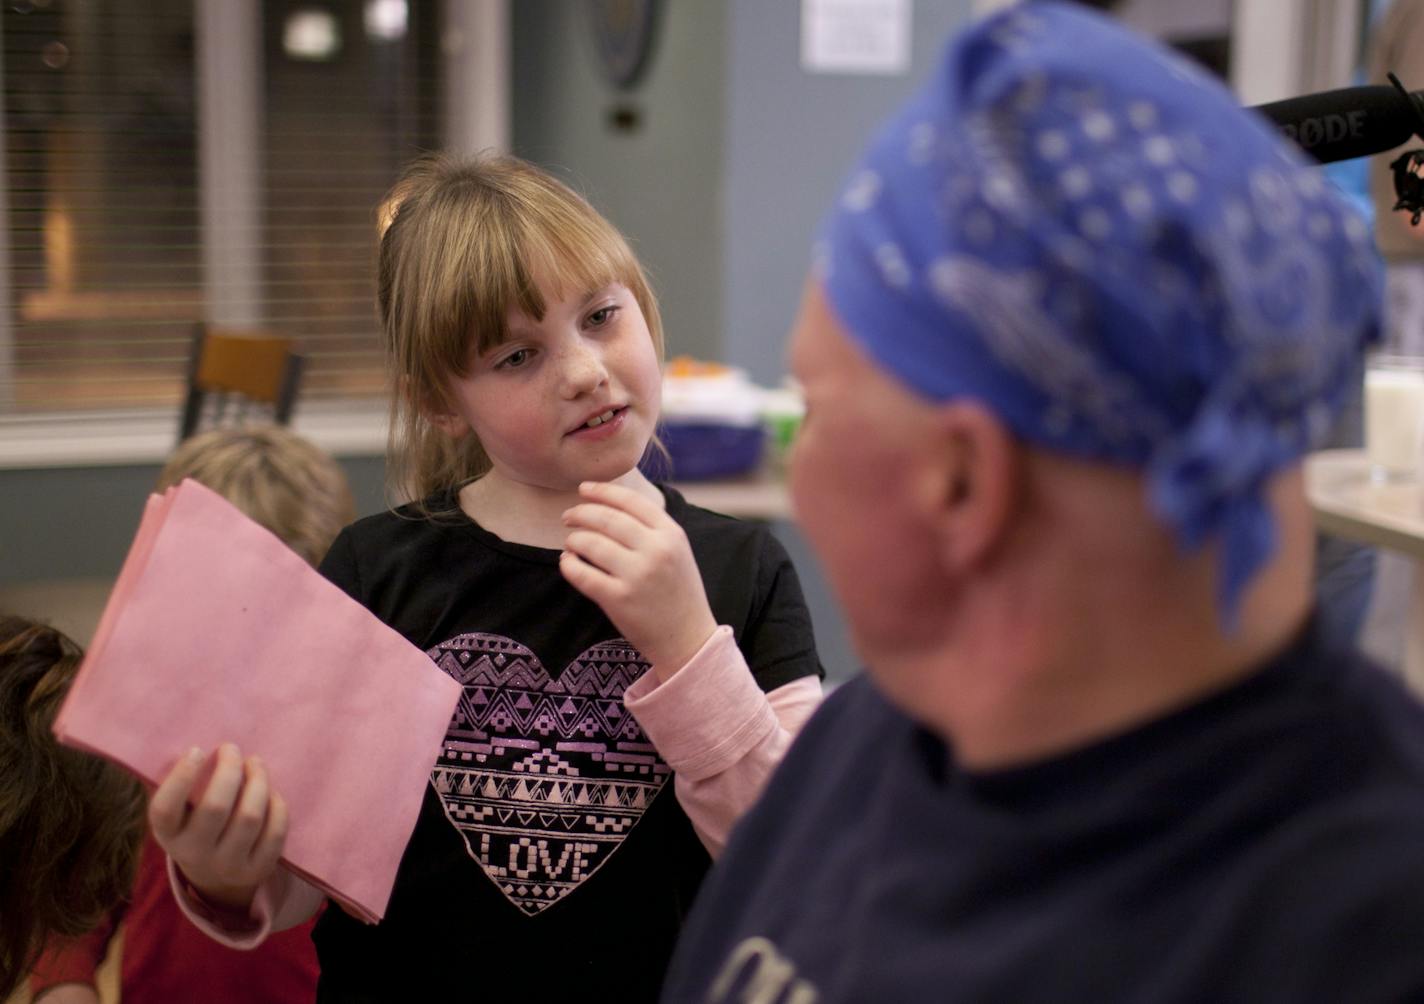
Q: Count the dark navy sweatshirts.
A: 1